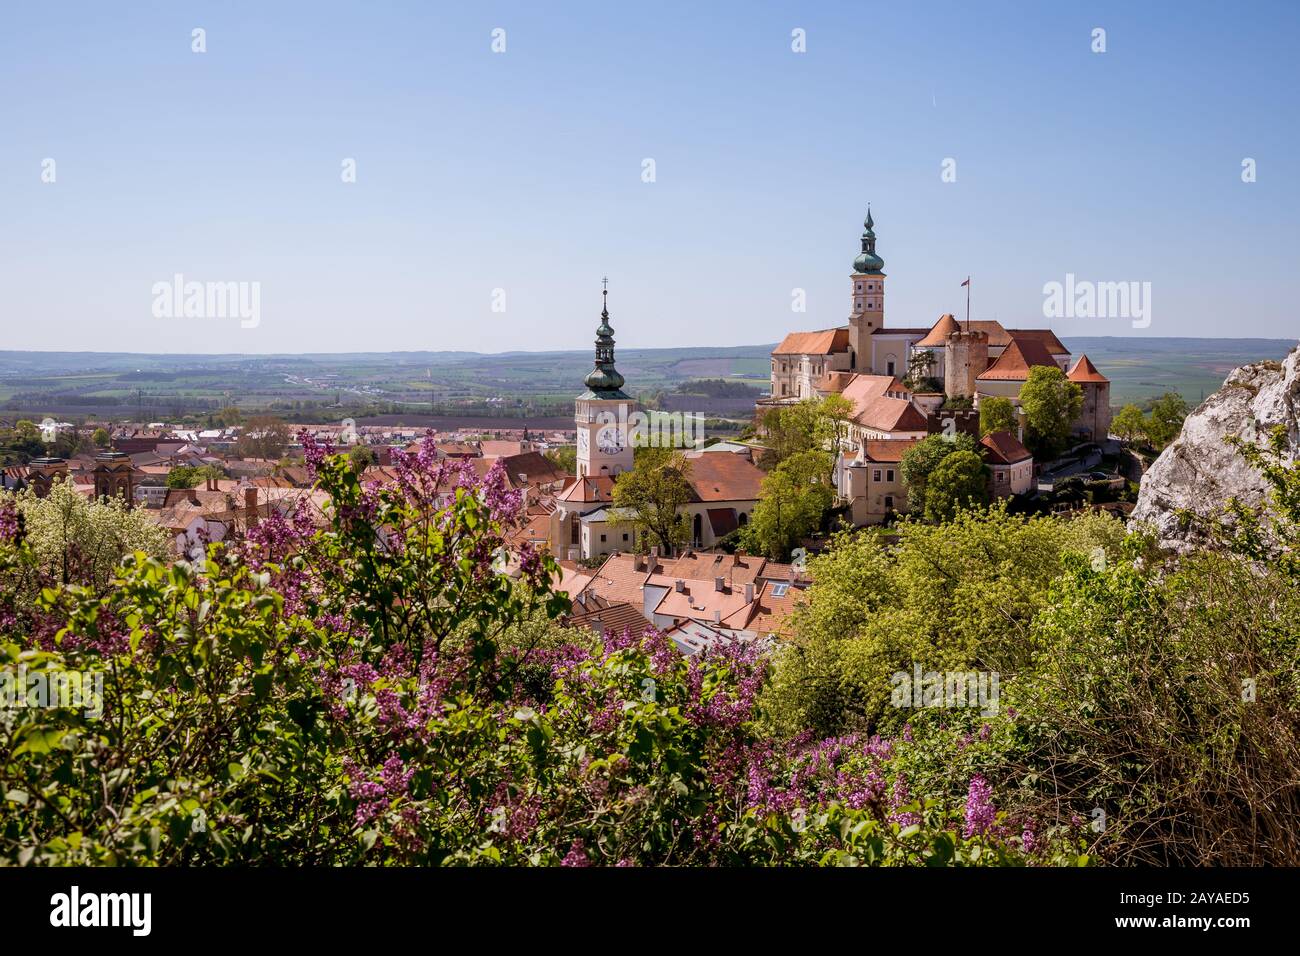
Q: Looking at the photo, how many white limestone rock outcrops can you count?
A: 1